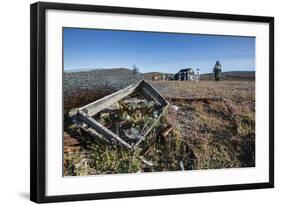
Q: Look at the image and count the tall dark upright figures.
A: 1